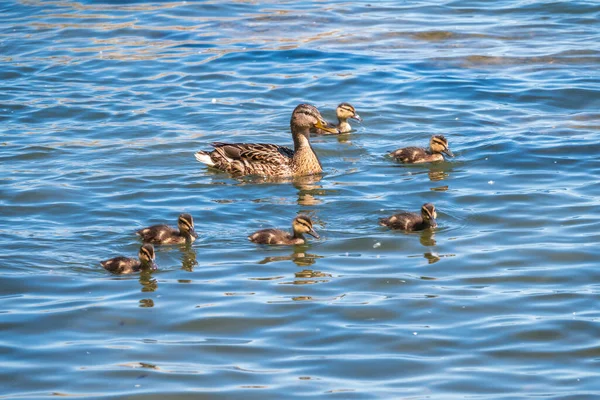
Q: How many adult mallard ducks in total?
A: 1